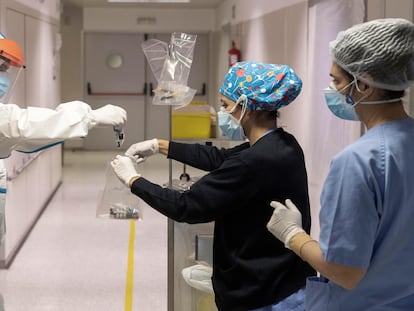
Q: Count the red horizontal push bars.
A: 2